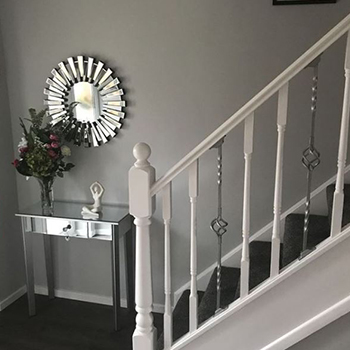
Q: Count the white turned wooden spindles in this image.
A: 5